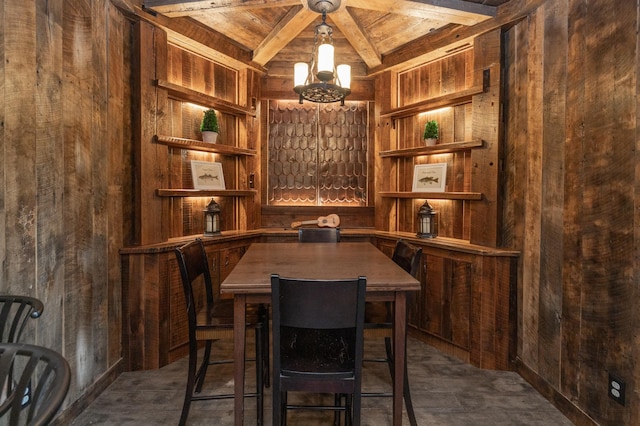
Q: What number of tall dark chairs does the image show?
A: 4